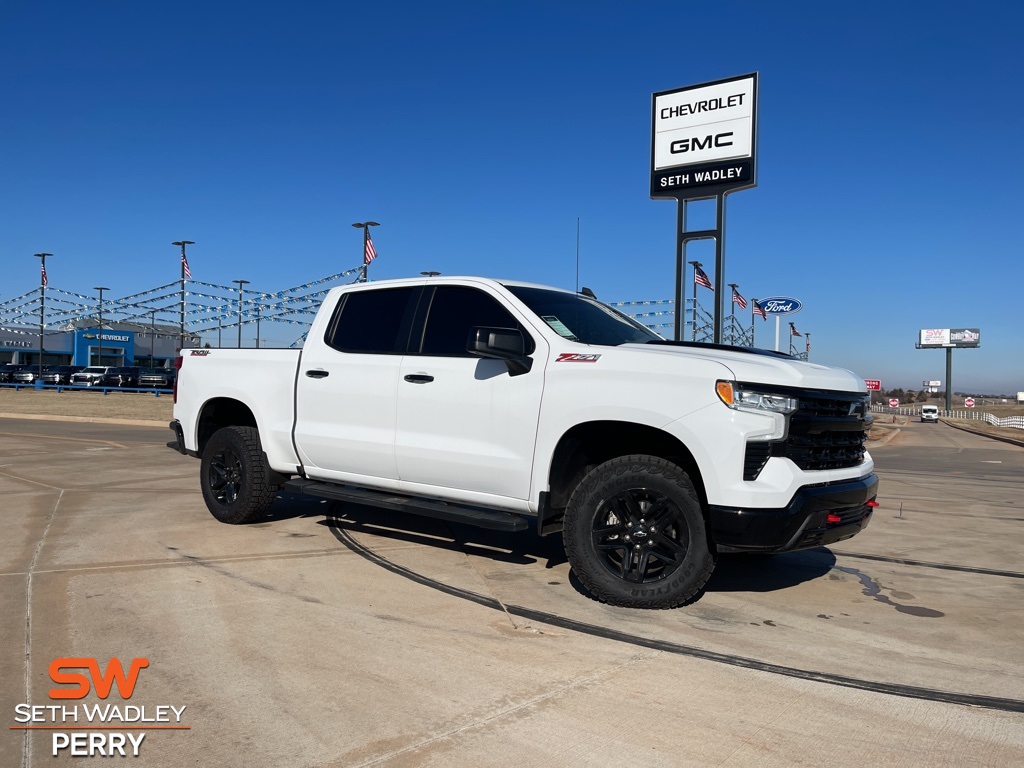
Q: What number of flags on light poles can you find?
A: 8